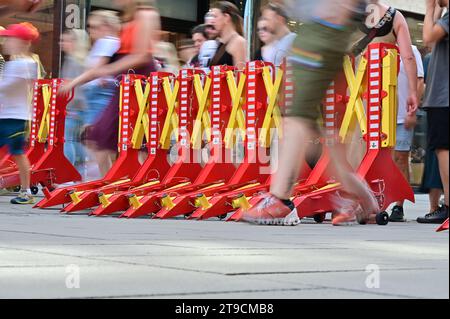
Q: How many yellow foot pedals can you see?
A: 6